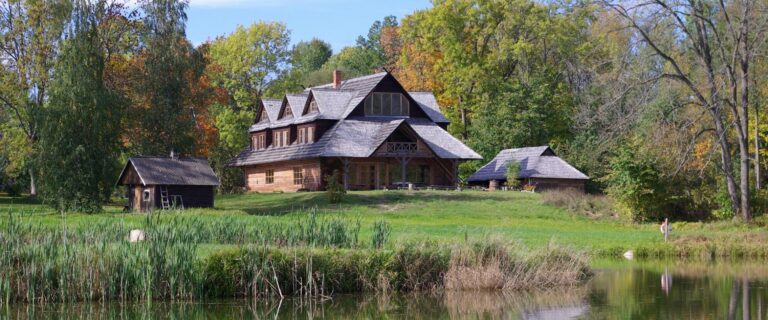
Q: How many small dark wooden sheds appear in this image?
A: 1